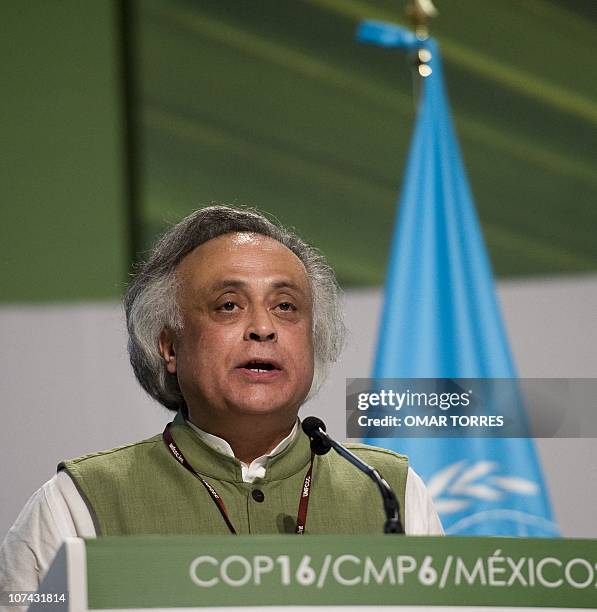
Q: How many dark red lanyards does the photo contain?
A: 1